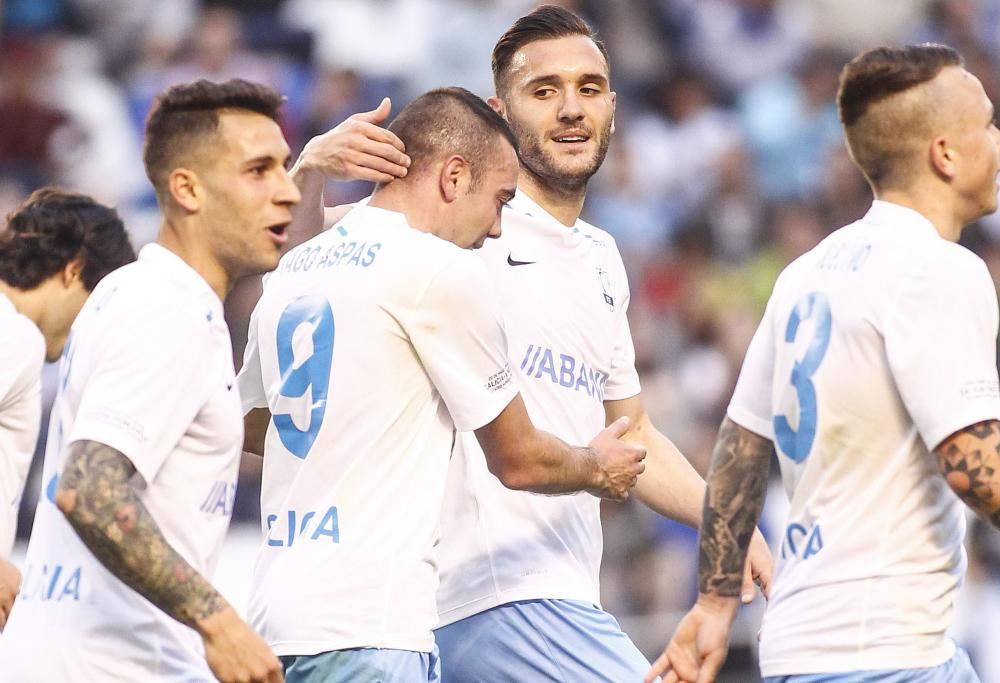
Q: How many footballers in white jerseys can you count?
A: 5